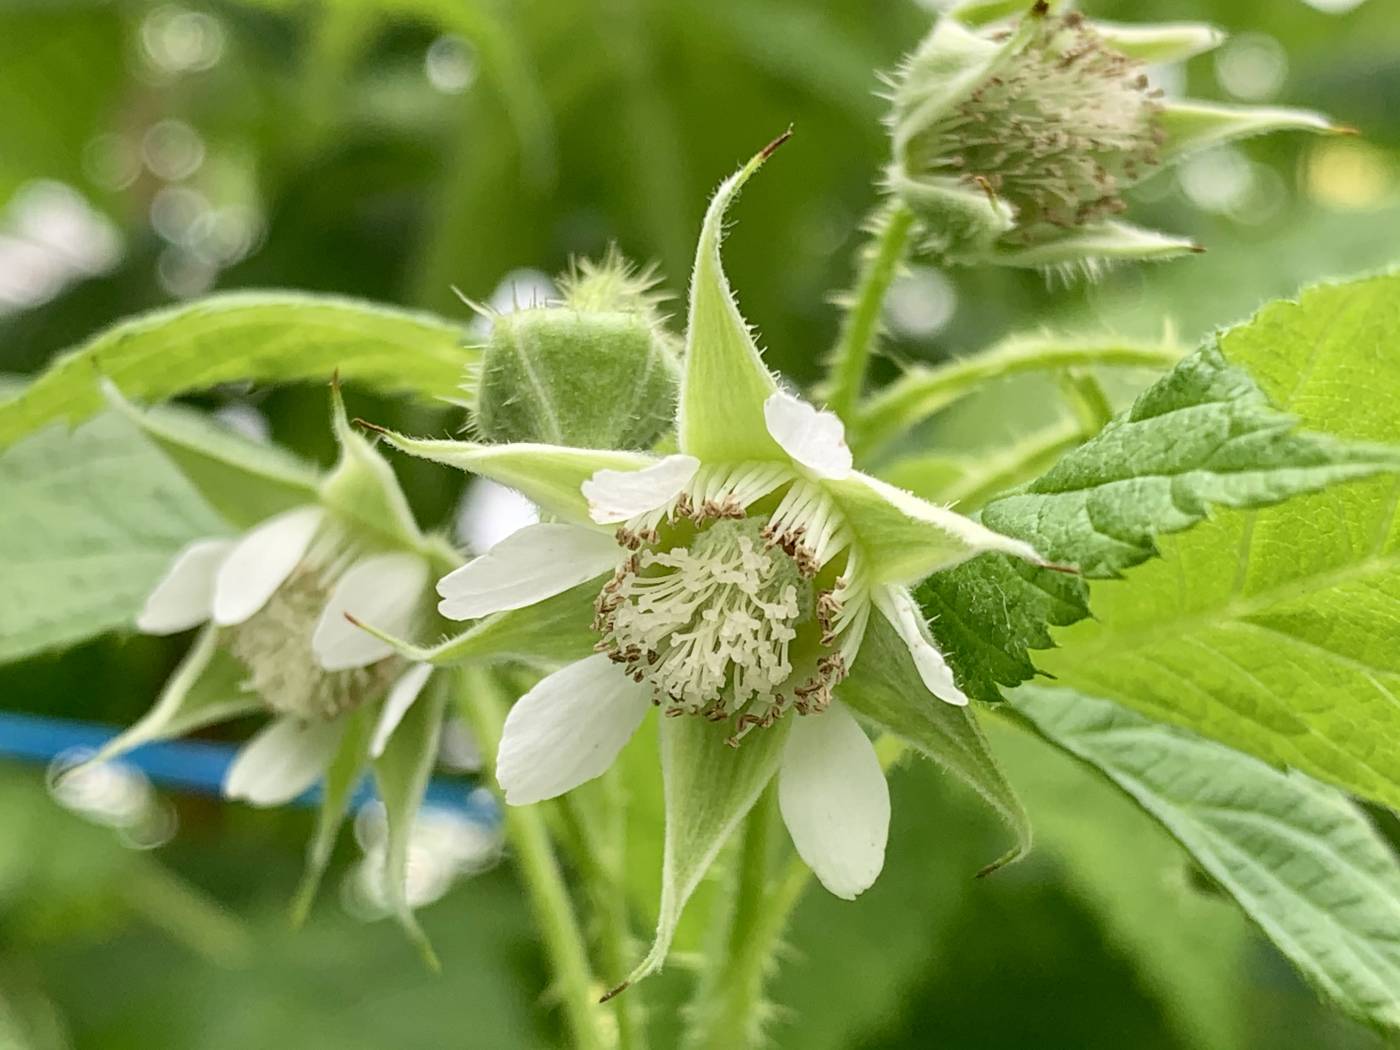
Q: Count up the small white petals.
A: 11